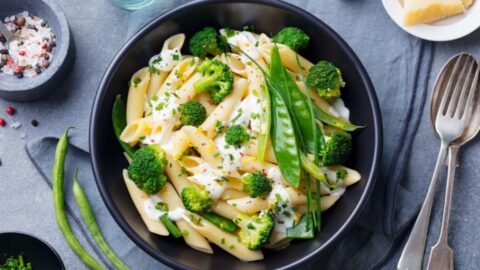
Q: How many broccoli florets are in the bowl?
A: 11